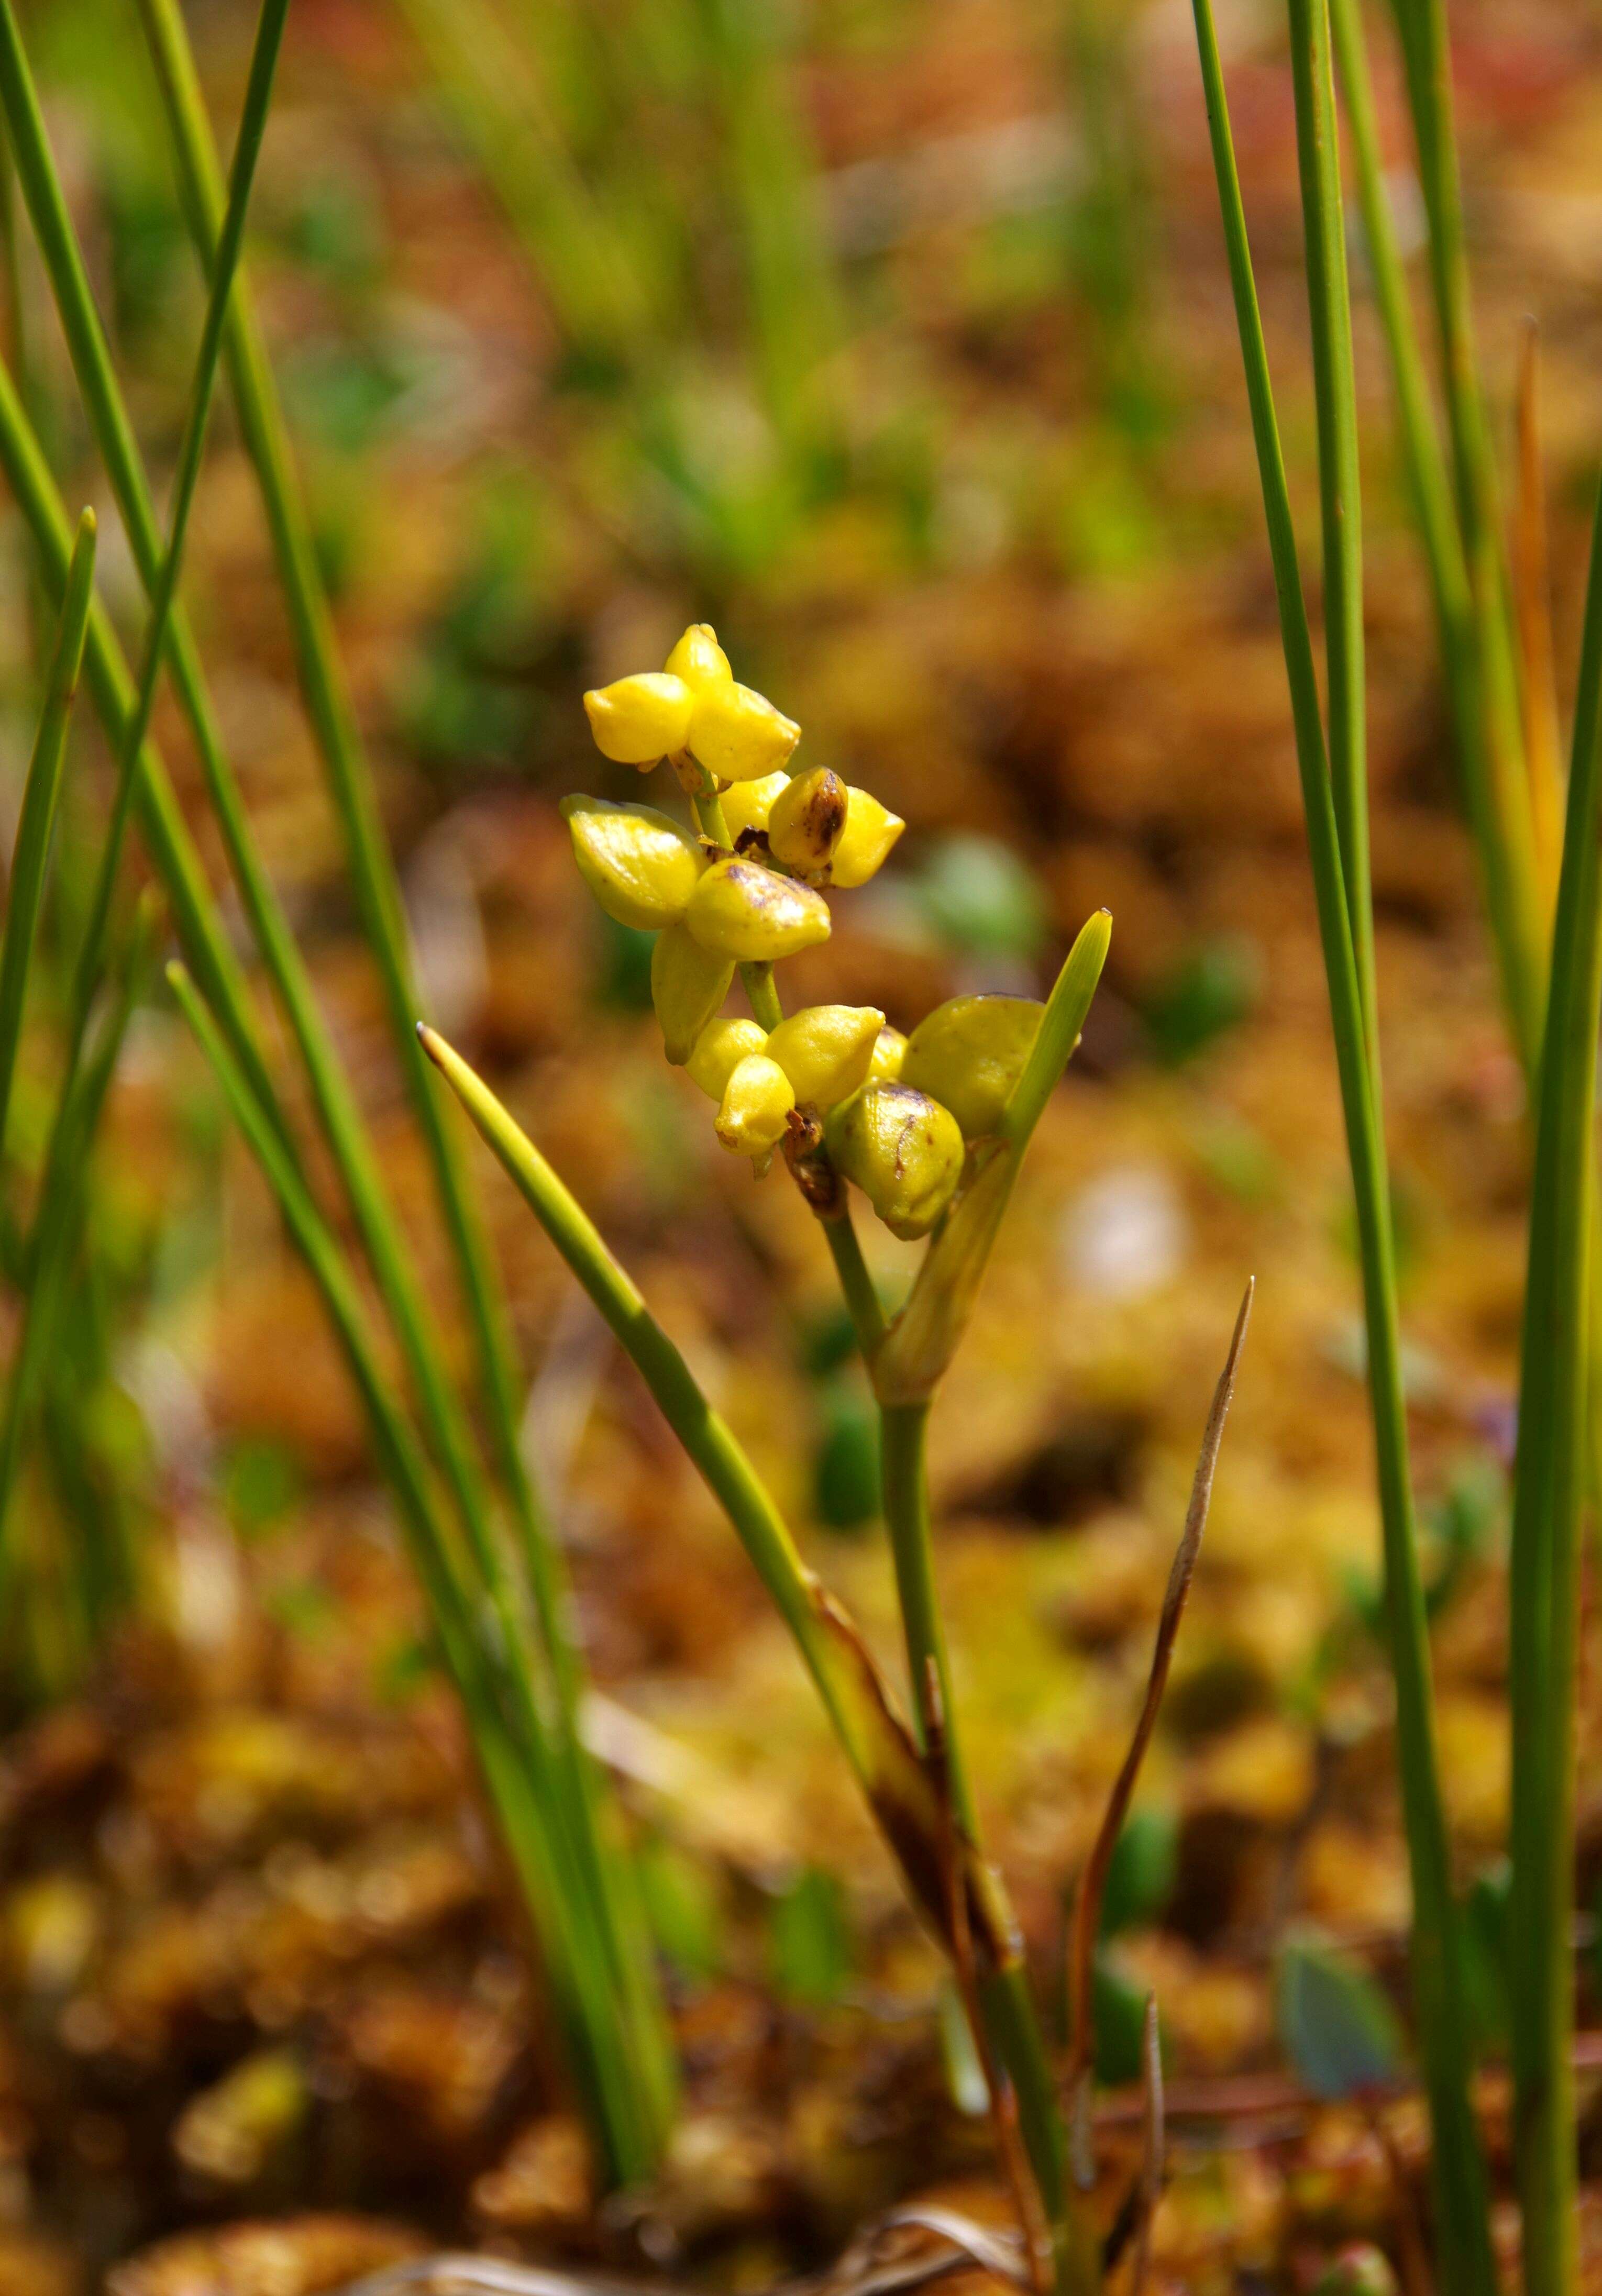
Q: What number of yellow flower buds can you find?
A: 15